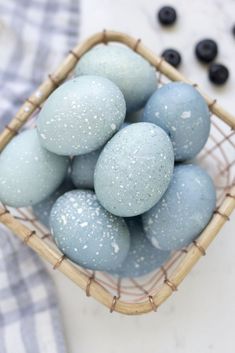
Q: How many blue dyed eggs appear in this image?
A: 10